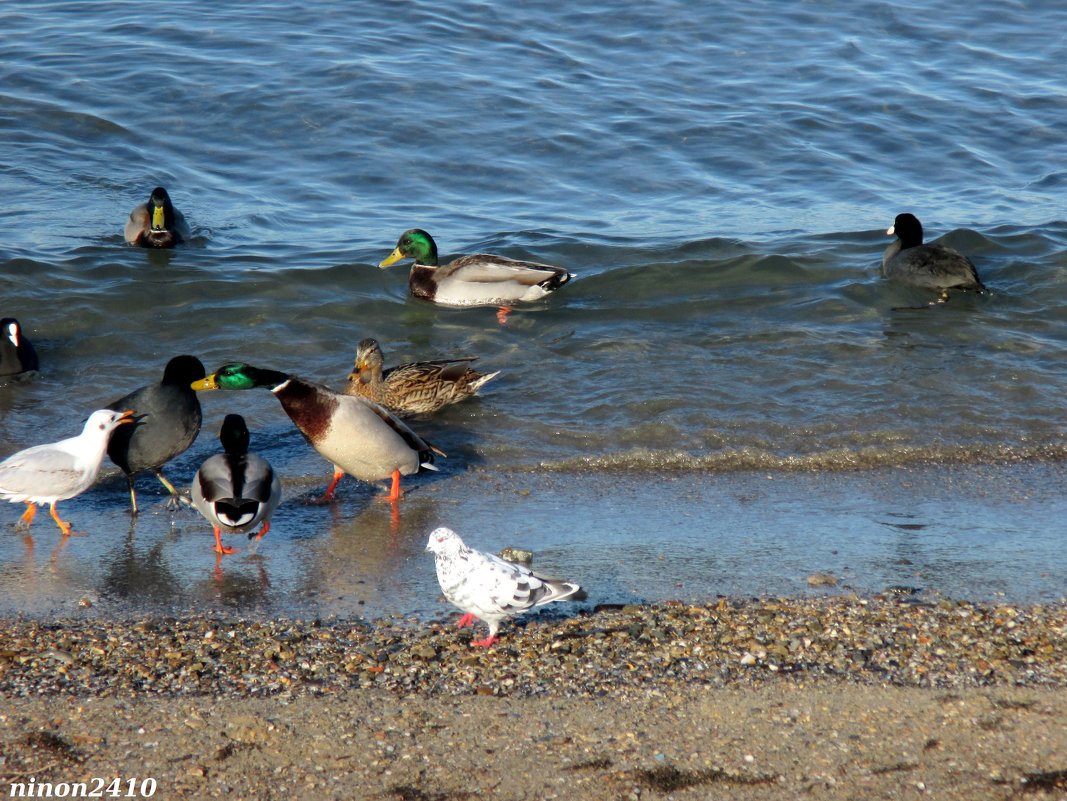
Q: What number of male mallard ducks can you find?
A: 4